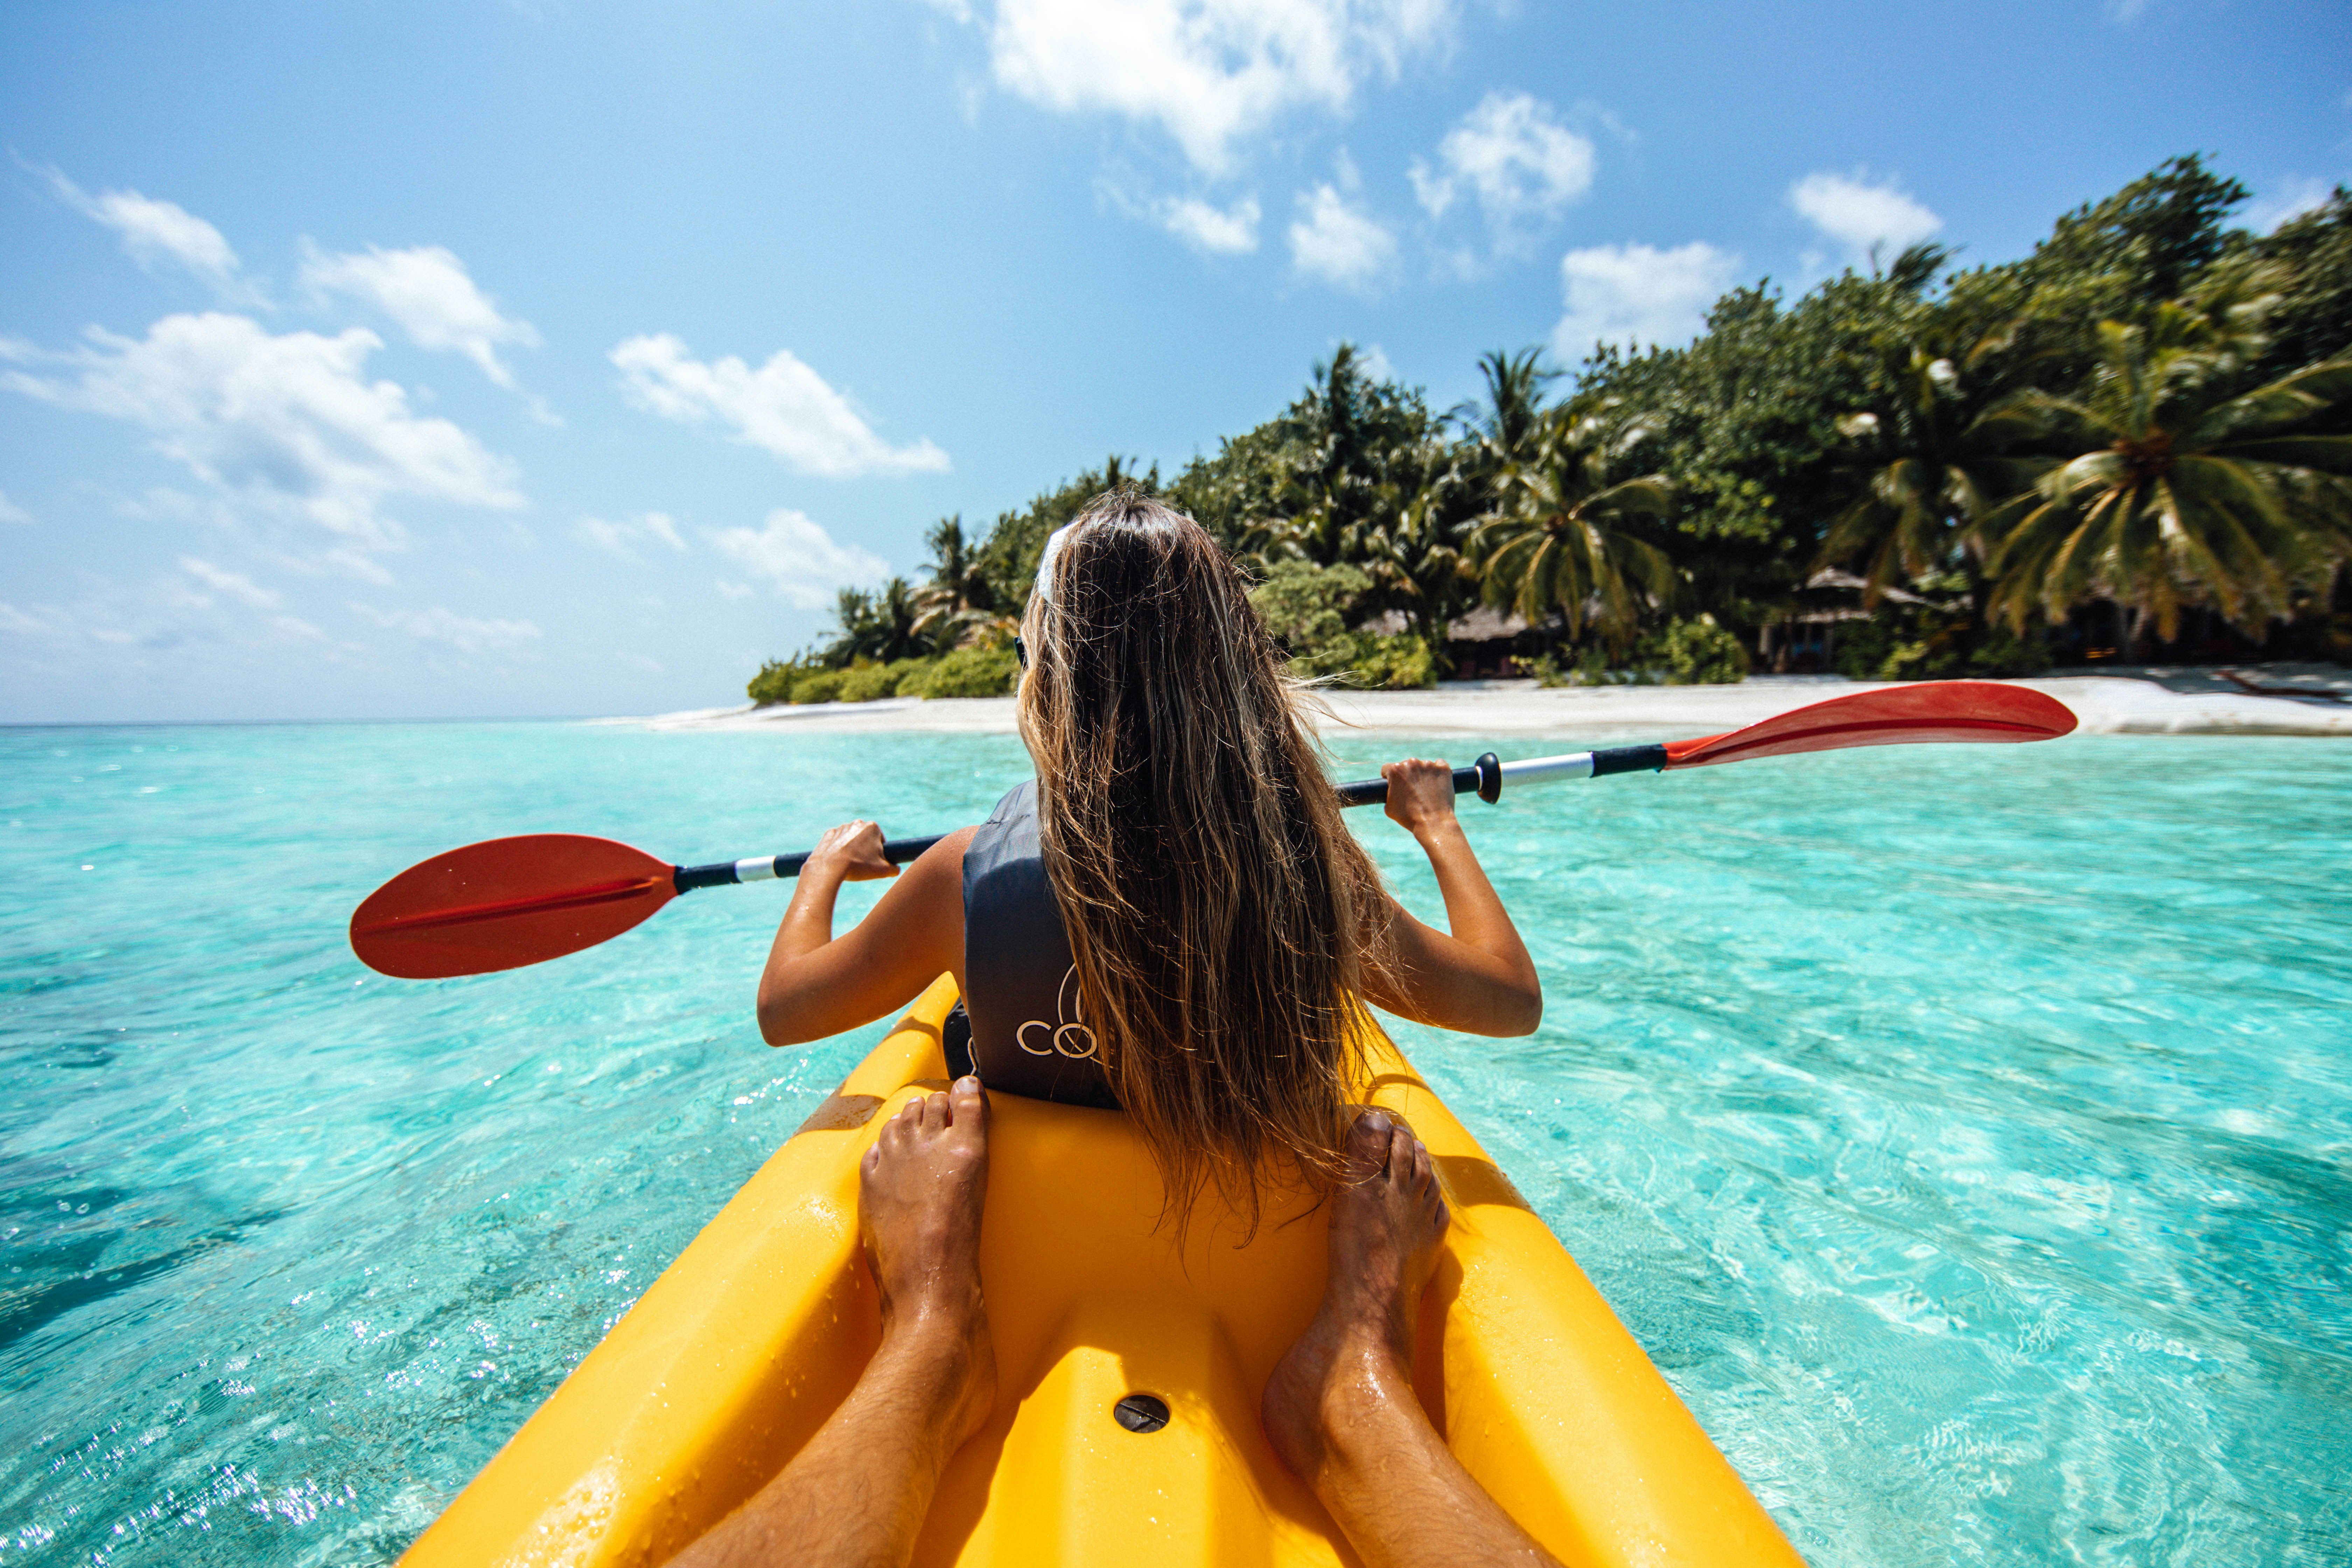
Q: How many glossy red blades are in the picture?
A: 2